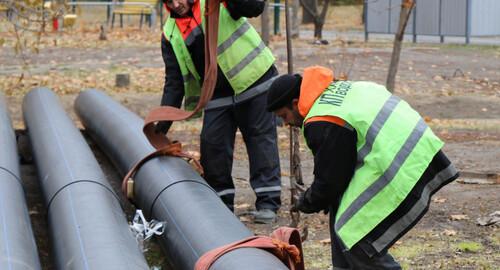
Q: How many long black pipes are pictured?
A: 3